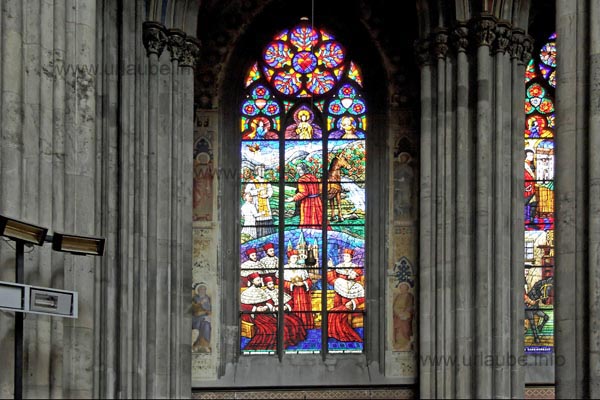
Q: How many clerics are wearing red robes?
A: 6